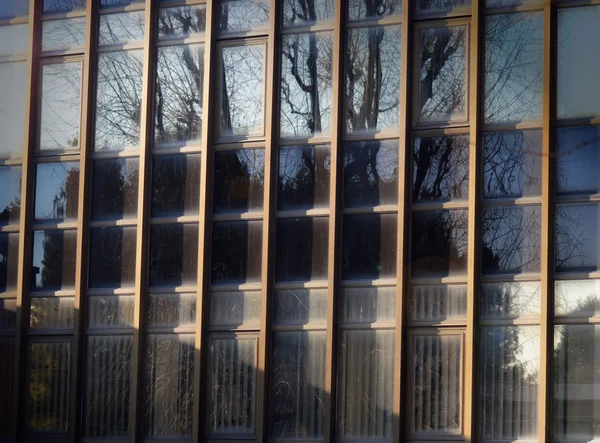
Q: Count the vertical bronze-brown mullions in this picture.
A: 9